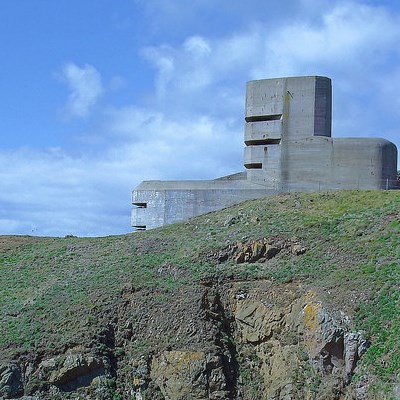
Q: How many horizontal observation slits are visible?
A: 5